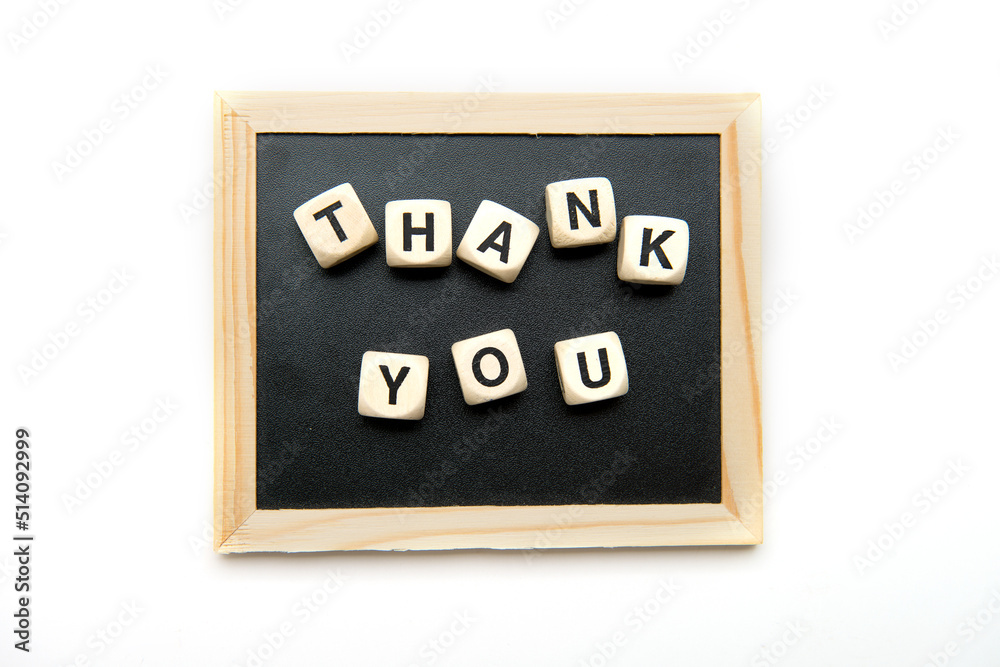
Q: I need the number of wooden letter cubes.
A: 8